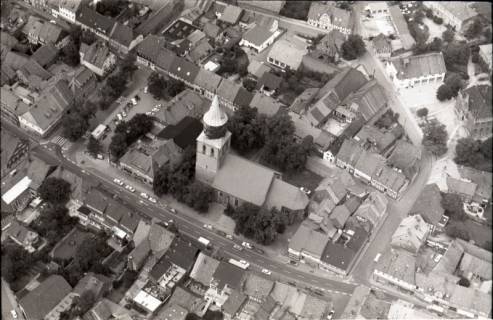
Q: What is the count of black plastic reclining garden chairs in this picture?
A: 0